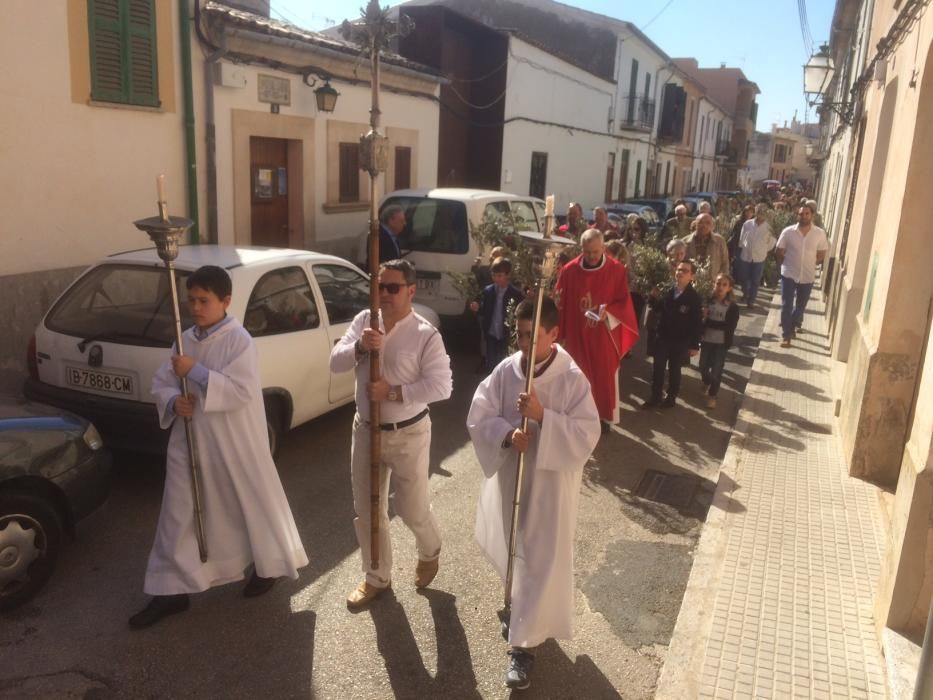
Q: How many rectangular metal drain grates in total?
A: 1